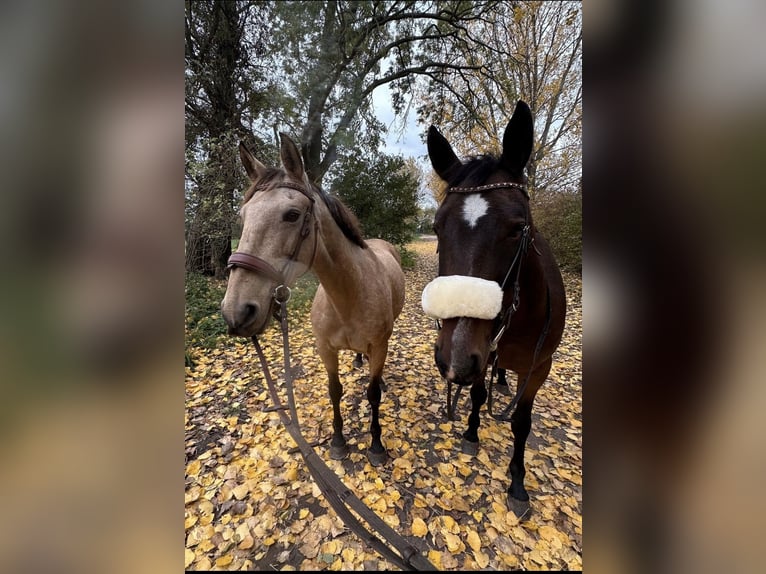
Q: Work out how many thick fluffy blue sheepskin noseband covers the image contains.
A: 0